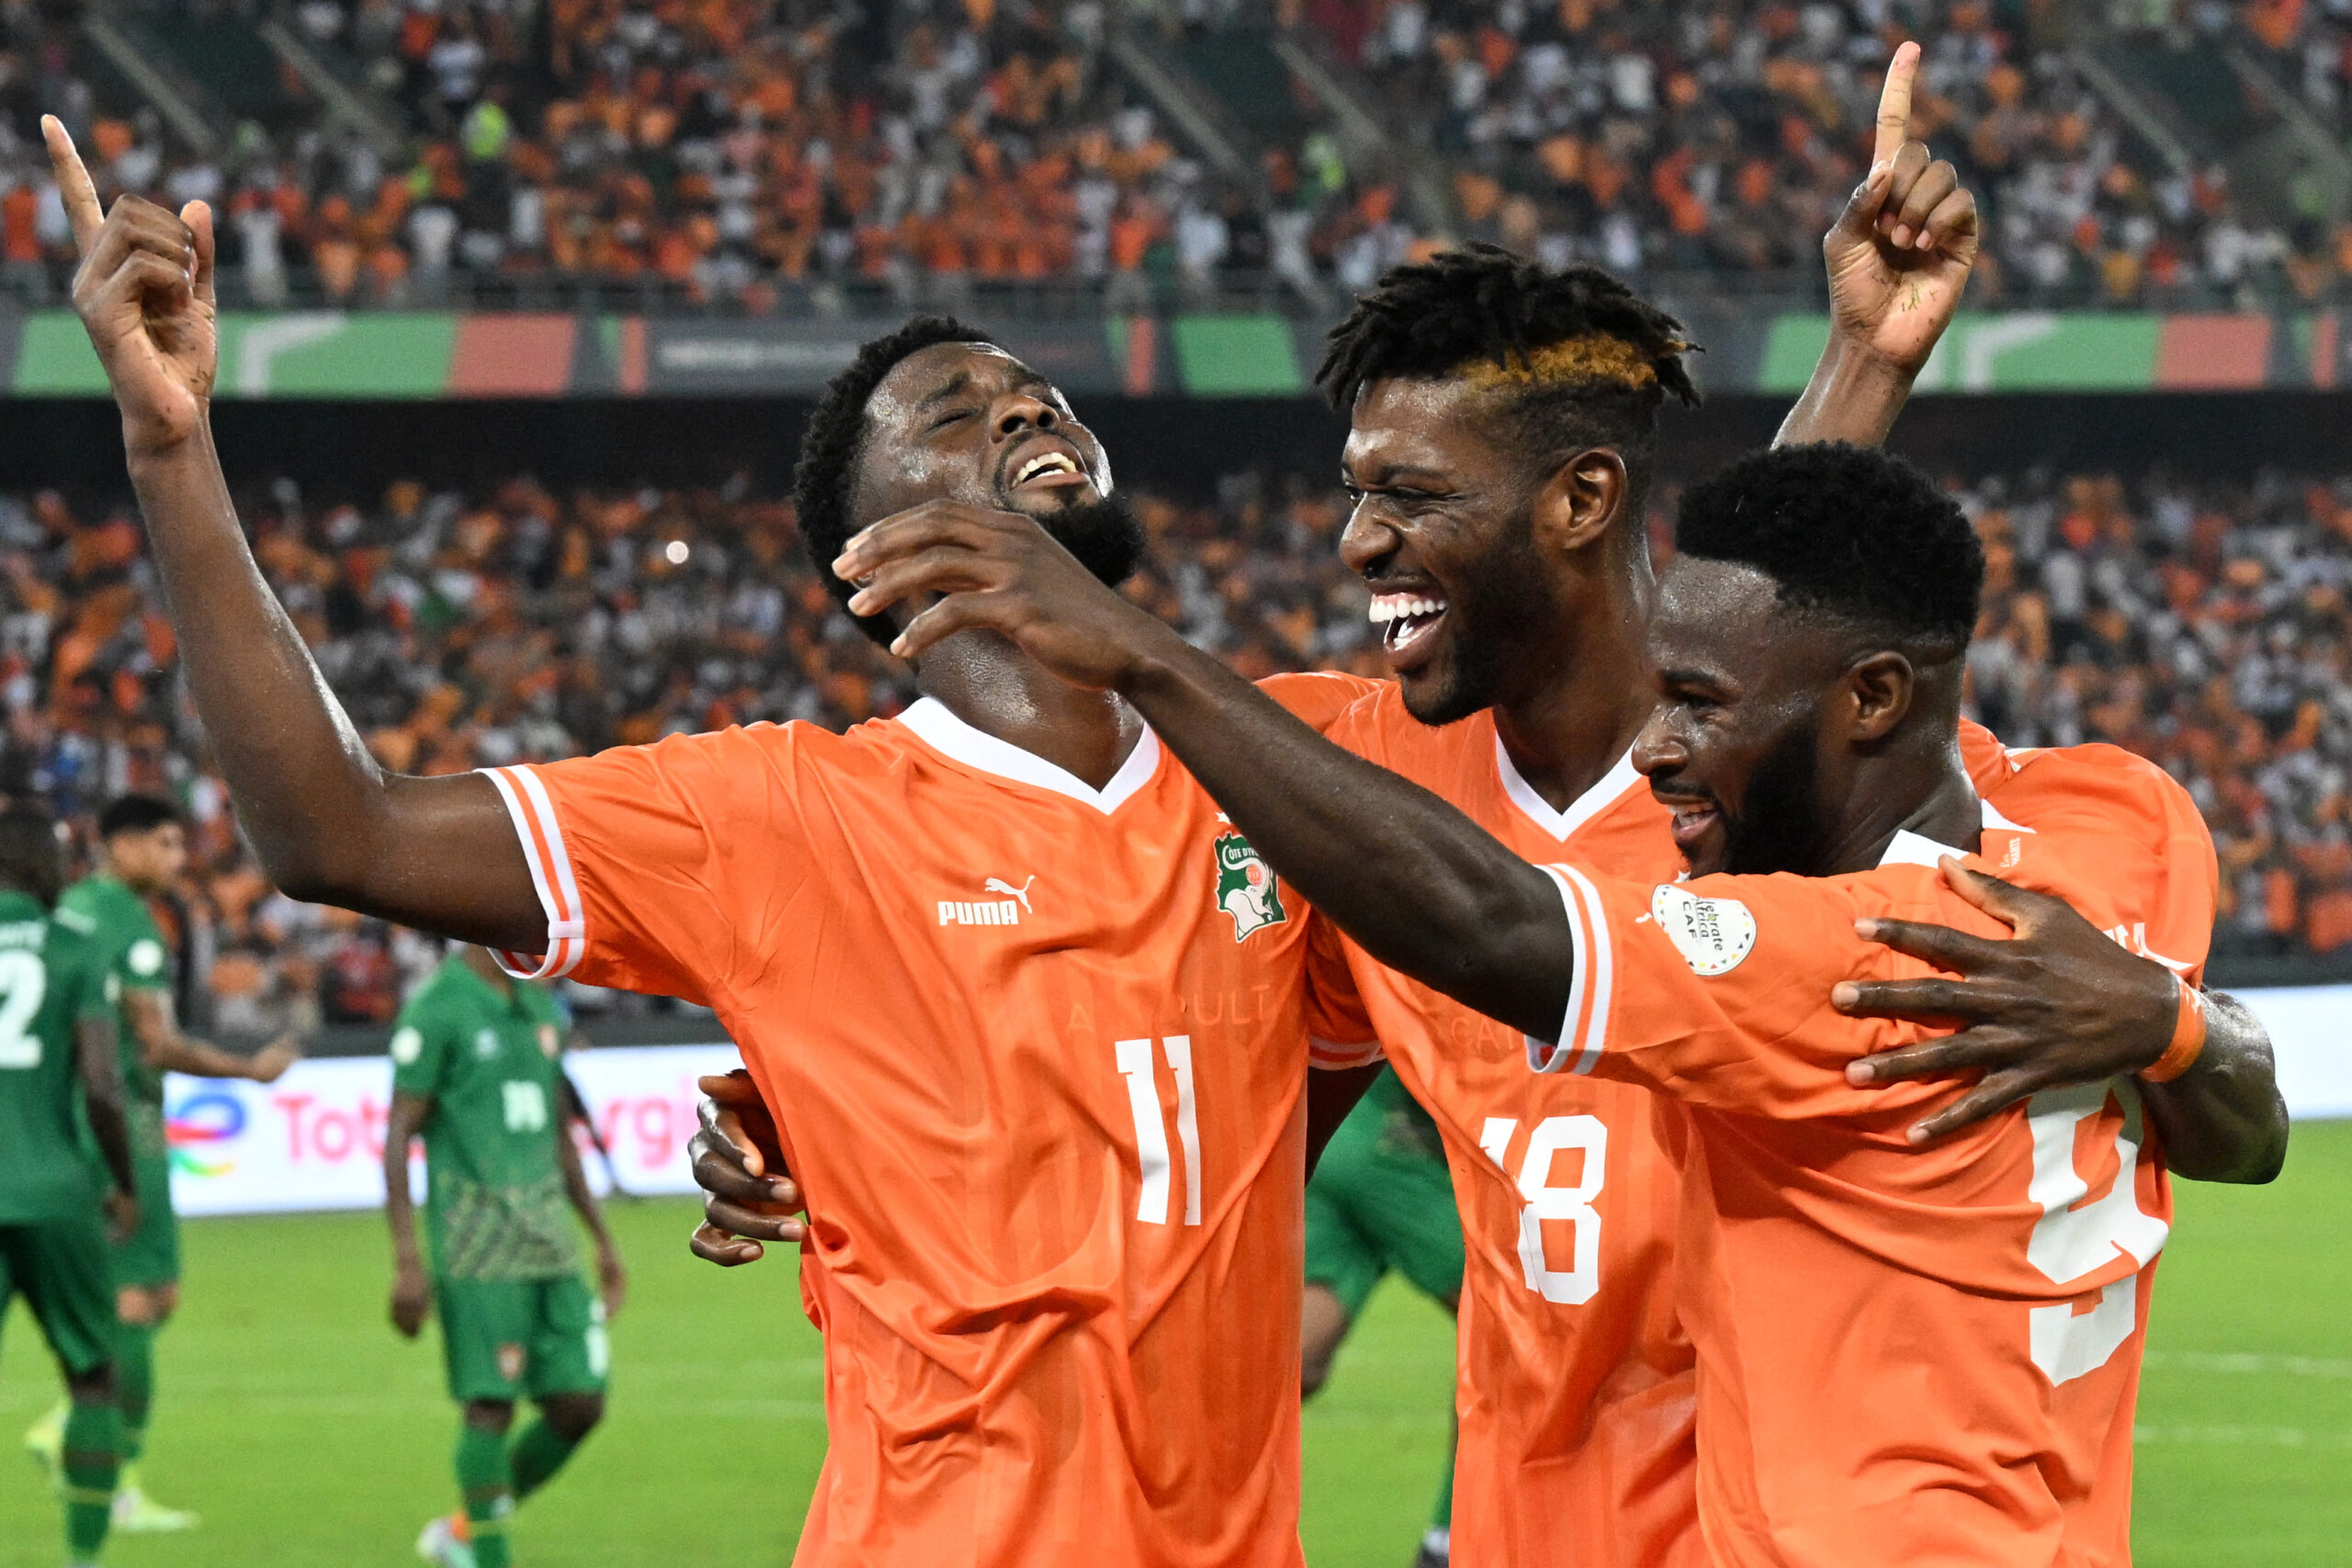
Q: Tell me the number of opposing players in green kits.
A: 4